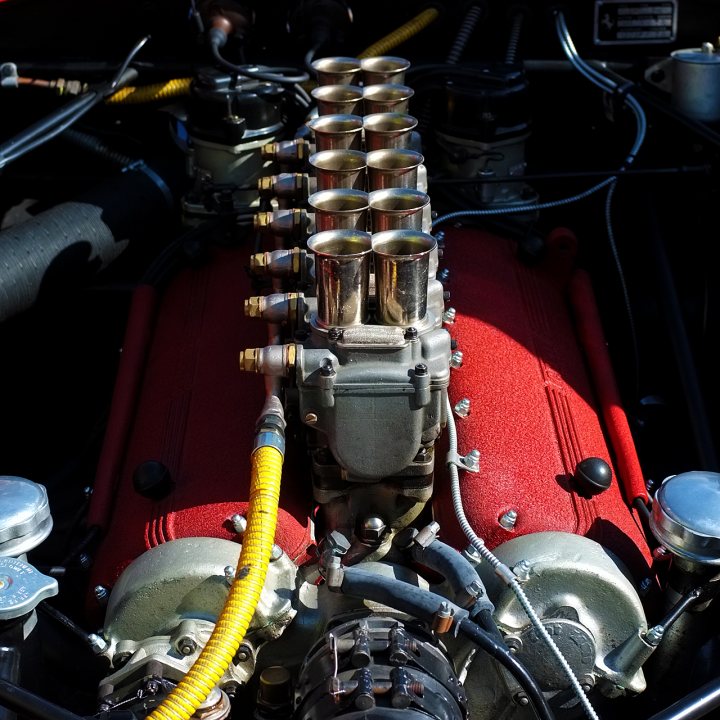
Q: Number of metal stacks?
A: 12